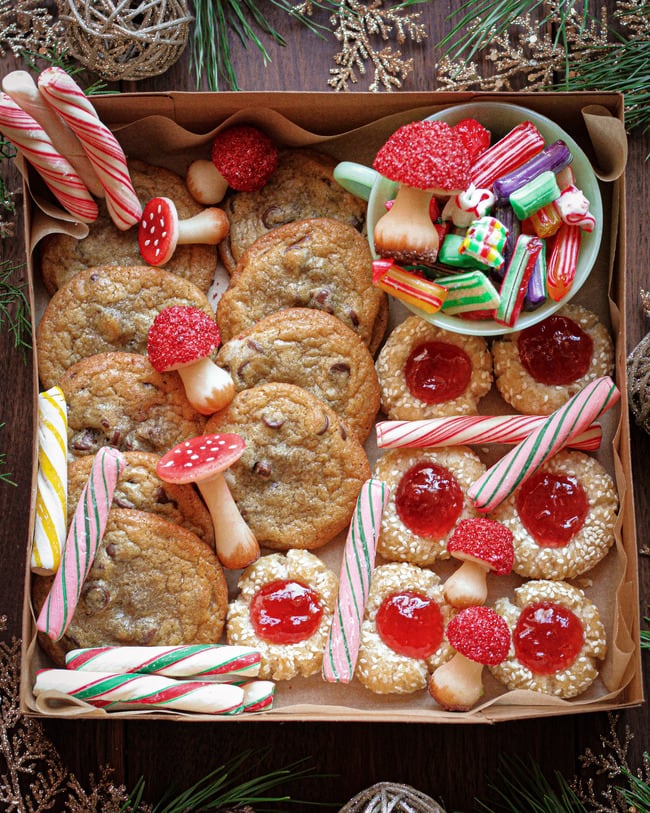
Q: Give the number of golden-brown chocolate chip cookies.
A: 9